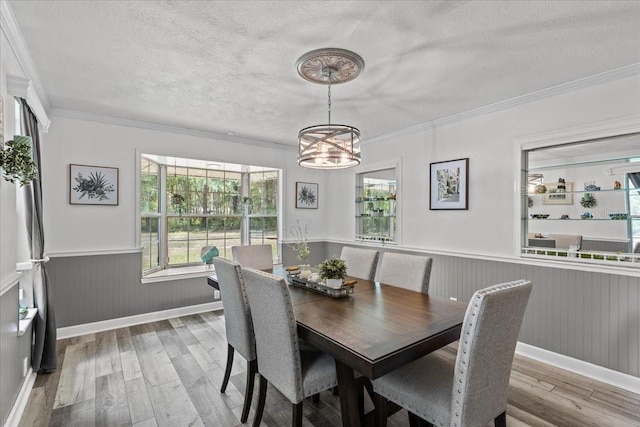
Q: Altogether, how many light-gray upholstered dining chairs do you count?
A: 6